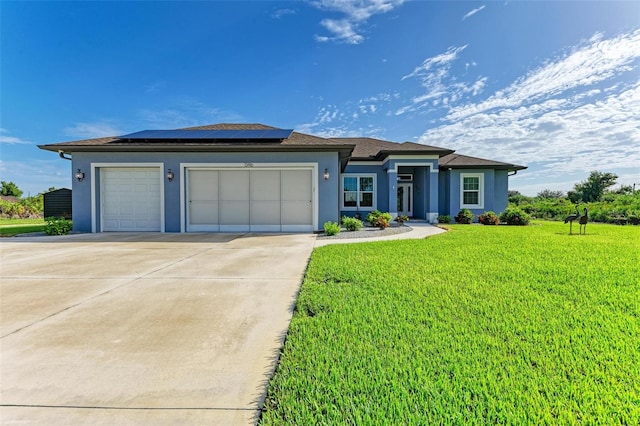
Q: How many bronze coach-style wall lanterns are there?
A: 3